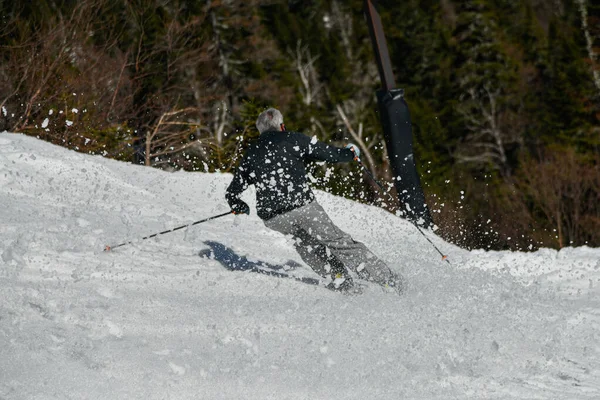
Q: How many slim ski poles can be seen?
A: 2